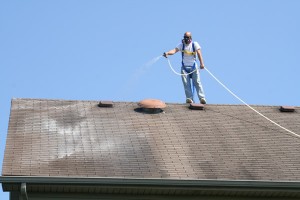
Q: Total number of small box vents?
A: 3